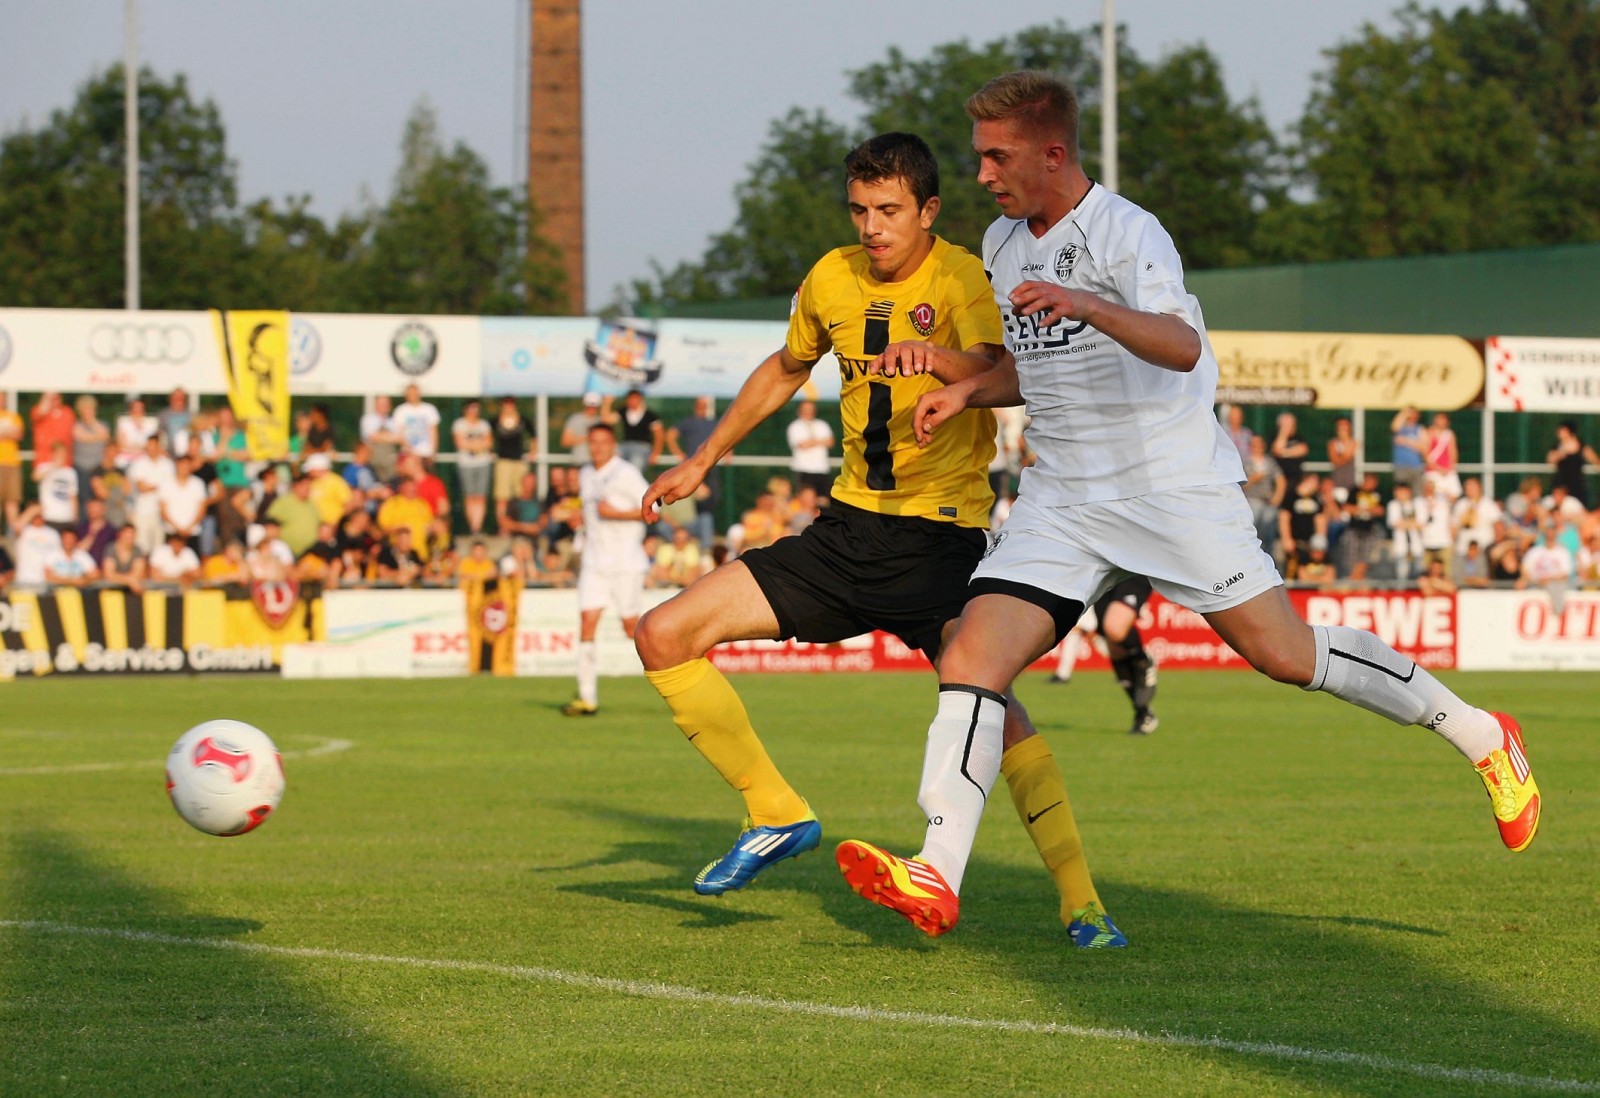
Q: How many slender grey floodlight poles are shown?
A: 2